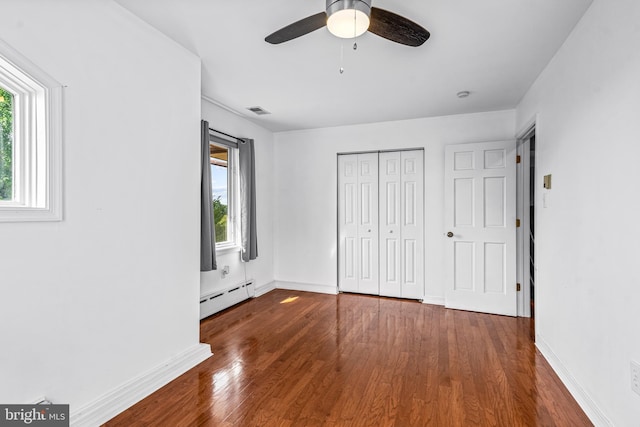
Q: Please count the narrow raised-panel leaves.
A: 4